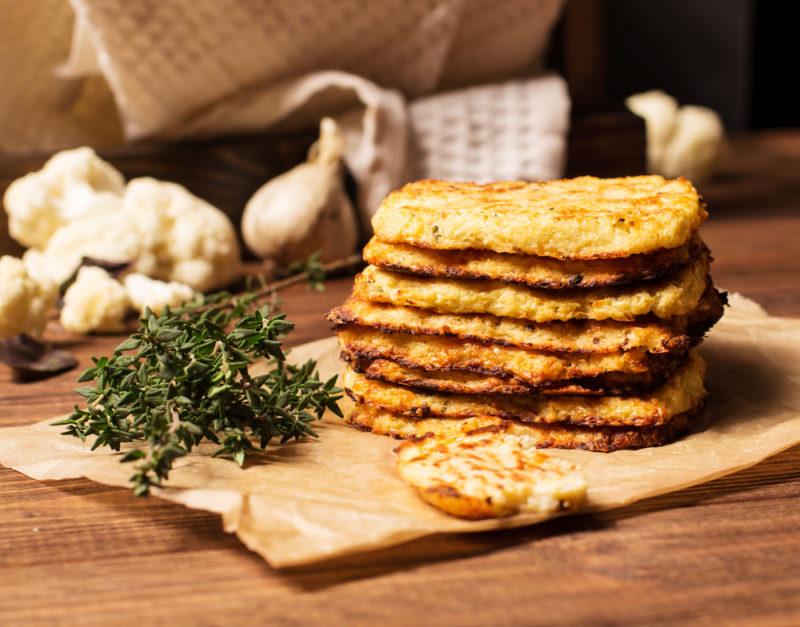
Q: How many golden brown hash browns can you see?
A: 9